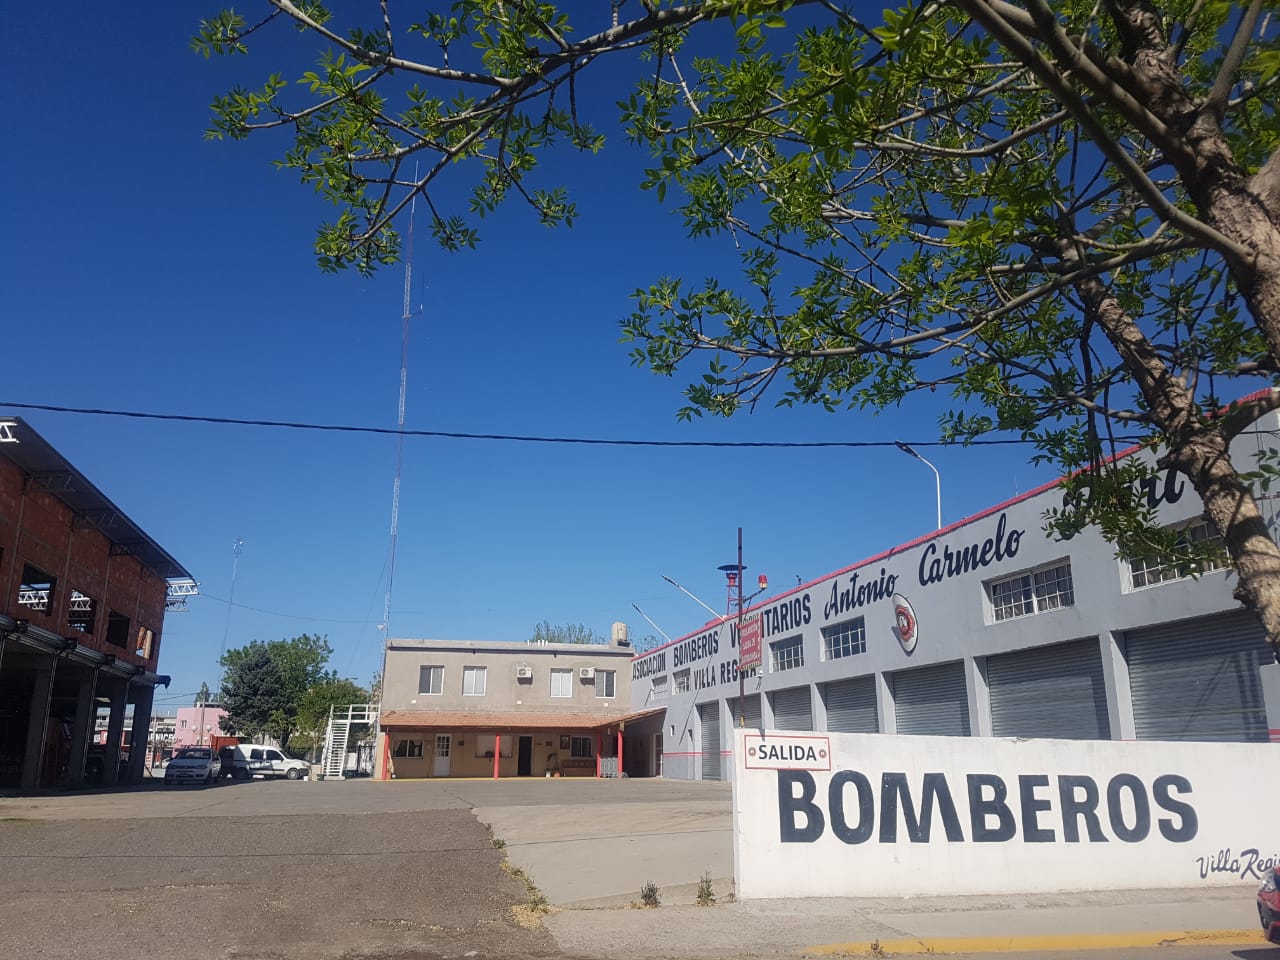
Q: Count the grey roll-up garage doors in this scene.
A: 7